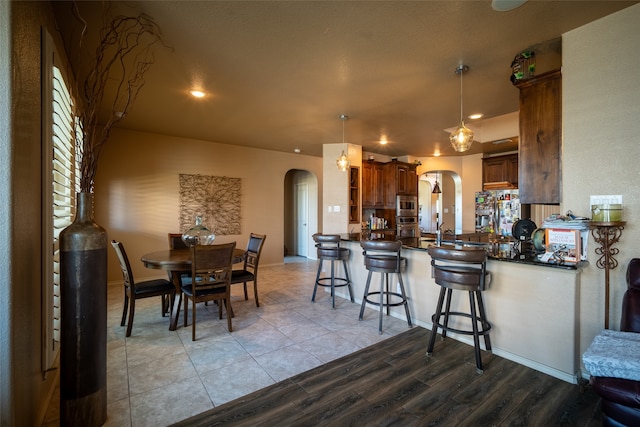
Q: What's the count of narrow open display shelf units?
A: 1